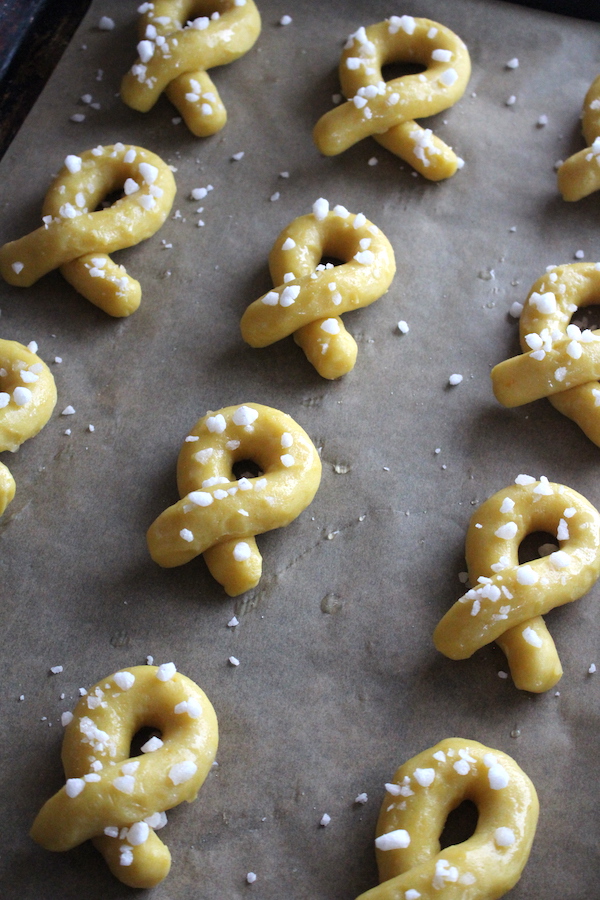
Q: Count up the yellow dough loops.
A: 11